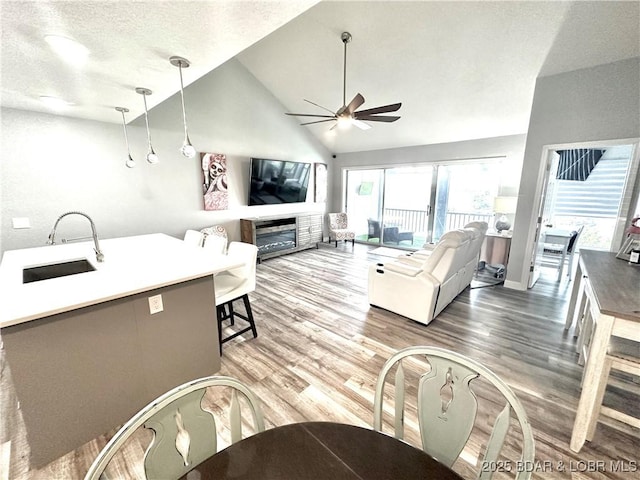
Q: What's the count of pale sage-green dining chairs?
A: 2